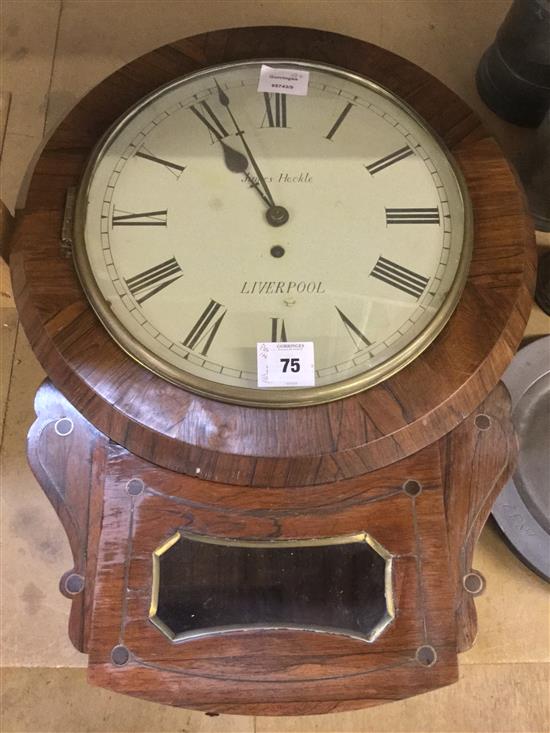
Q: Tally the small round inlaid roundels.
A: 8